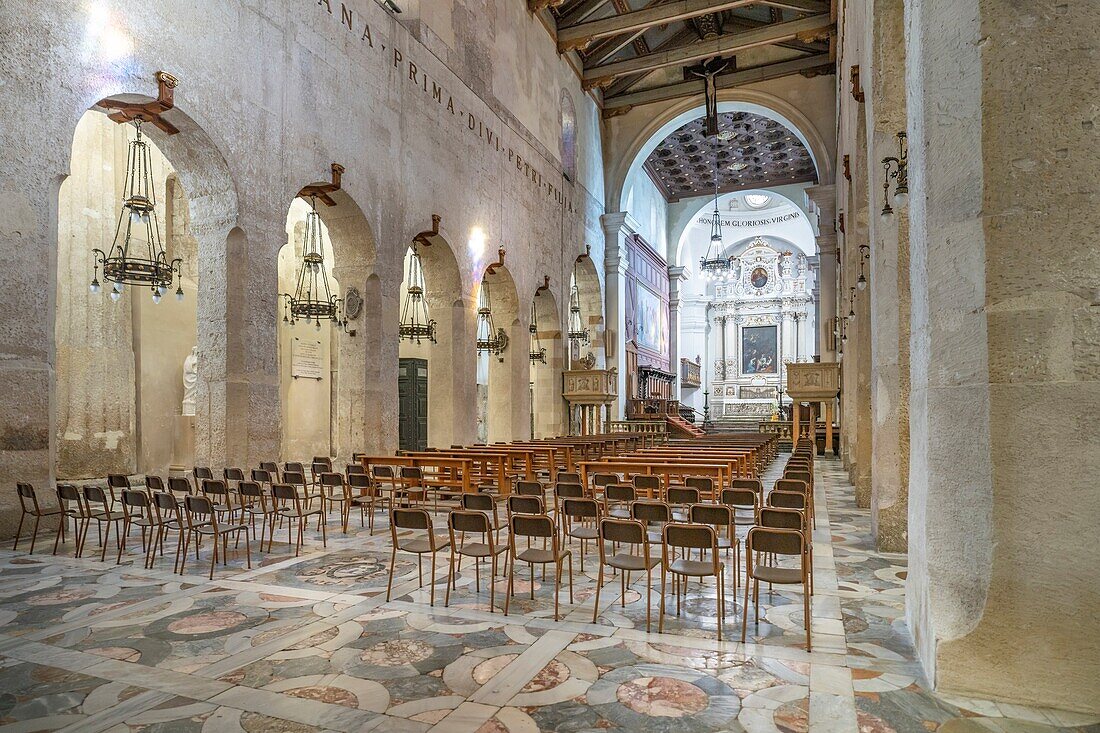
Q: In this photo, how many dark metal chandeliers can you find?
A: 7